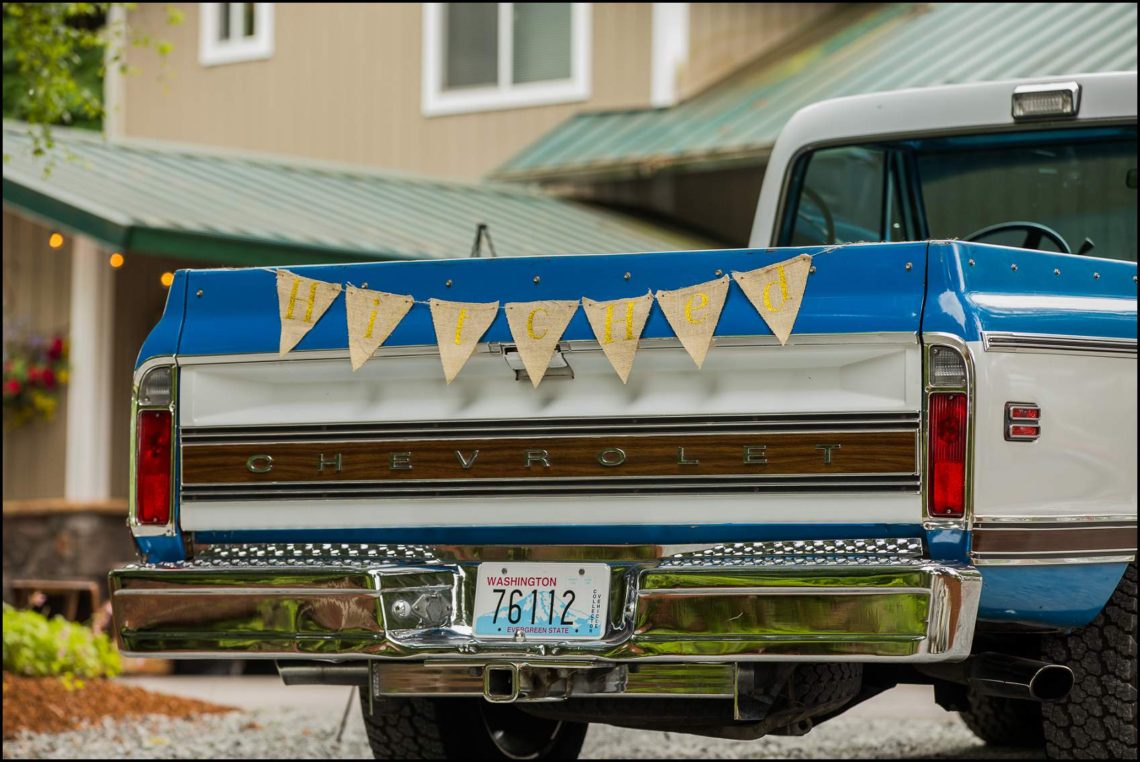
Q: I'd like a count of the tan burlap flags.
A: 7